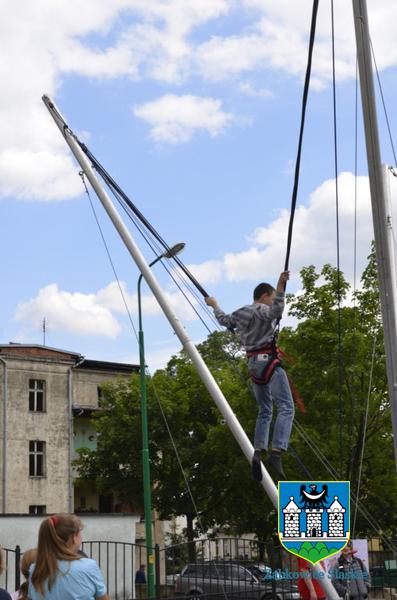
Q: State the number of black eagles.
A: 1